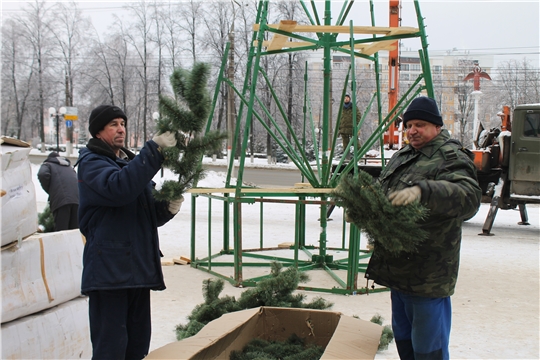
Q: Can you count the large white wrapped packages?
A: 3